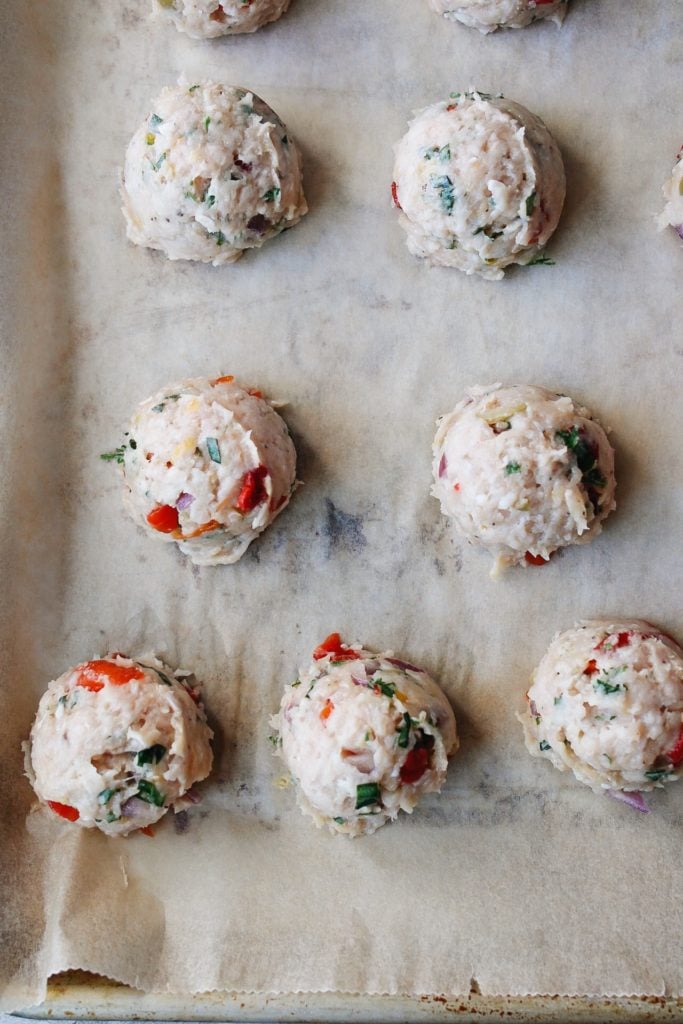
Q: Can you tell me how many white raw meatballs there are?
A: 10